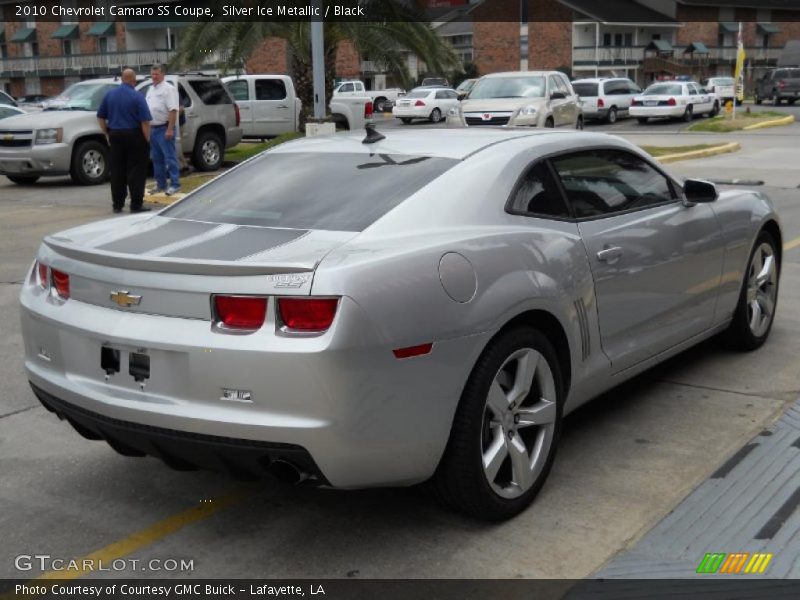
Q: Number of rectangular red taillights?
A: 4